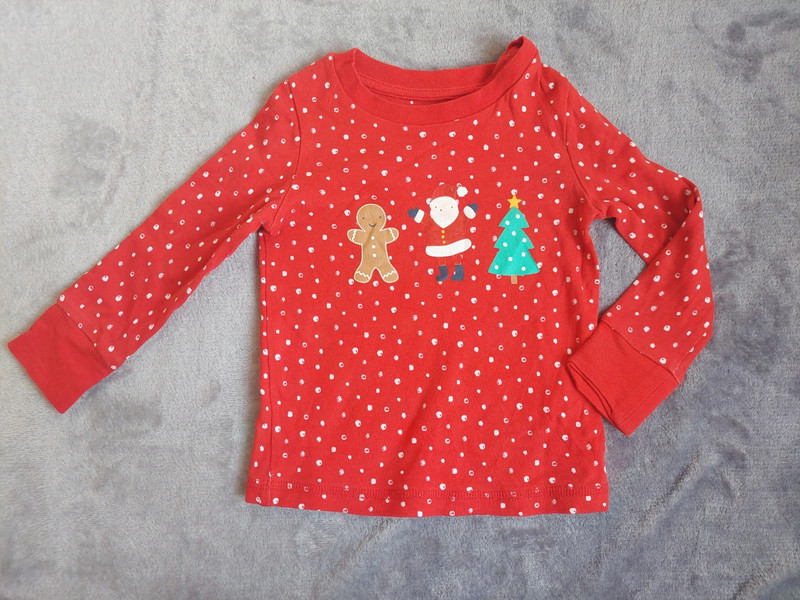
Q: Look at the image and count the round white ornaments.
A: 9